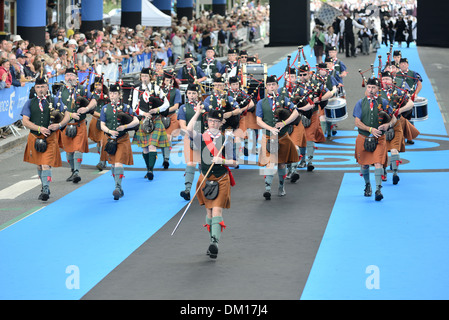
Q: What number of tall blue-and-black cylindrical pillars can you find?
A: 6